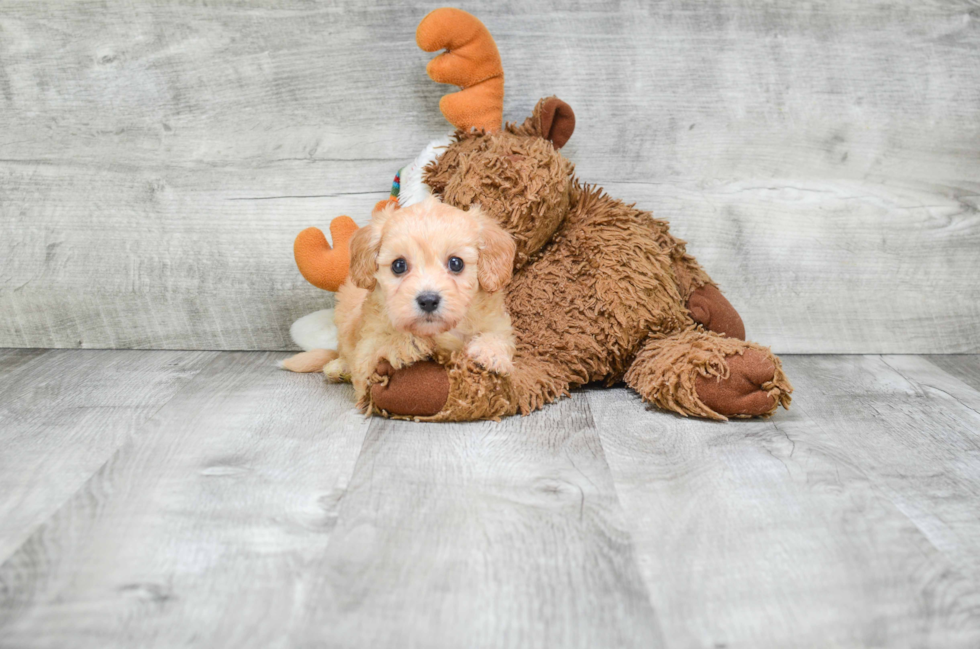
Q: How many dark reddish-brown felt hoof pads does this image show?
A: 3